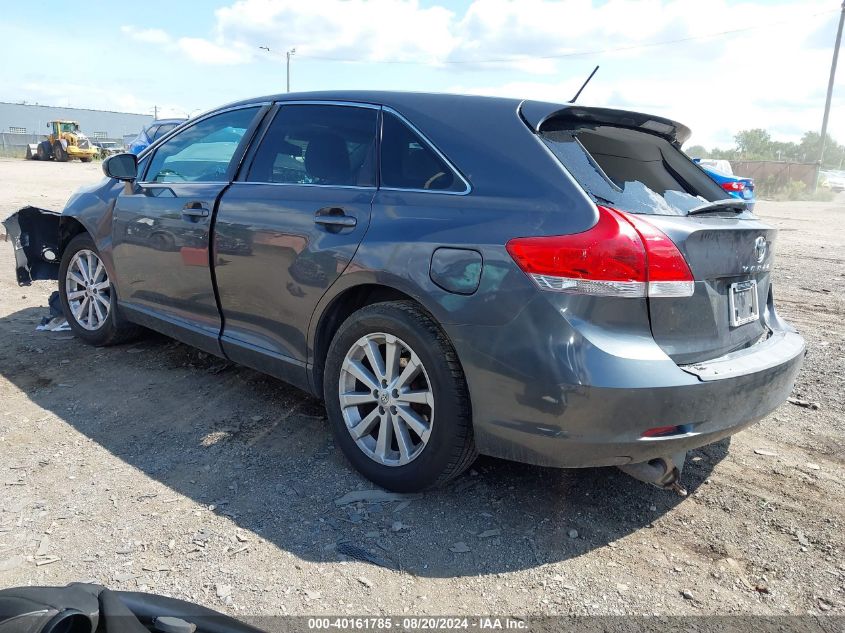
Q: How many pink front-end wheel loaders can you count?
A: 0